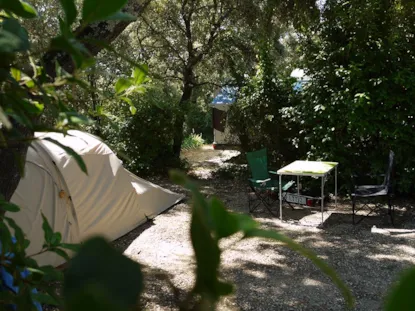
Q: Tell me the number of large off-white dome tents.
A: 1